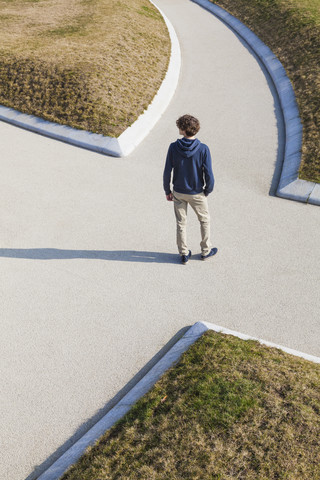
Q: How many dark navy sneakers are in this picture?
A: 2